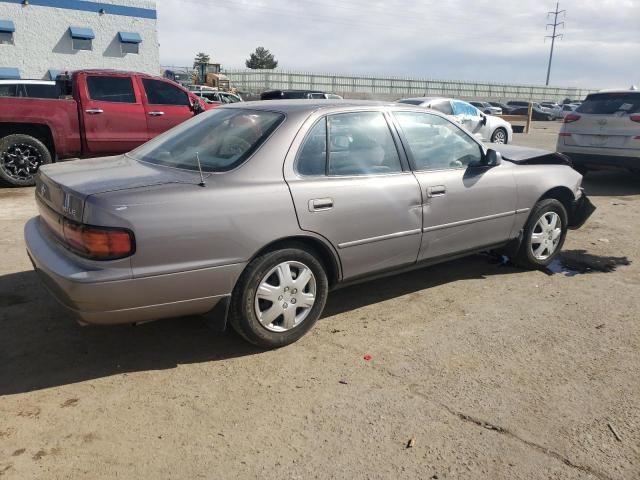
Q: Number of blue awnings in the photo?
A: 5